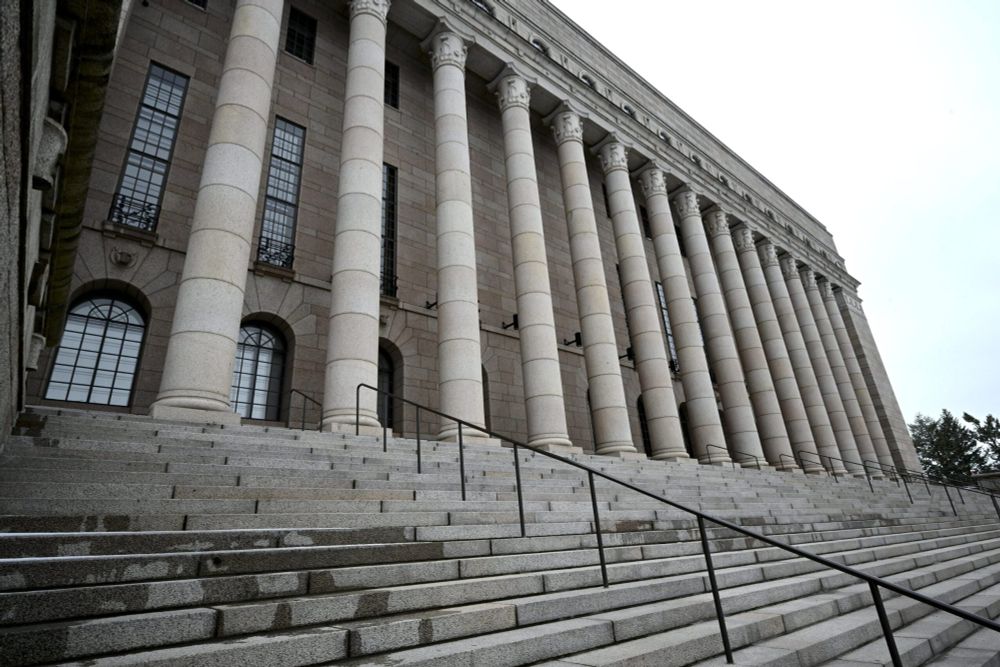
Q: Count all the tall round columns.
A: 14